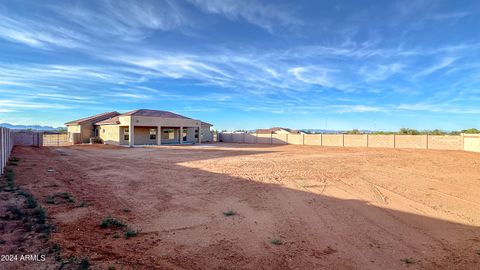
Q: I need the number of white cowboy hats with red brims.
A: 0